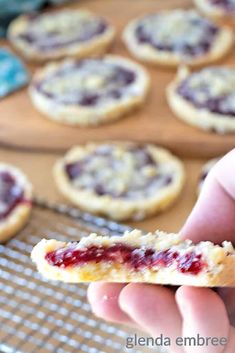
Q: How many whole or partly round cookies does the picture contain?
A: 9